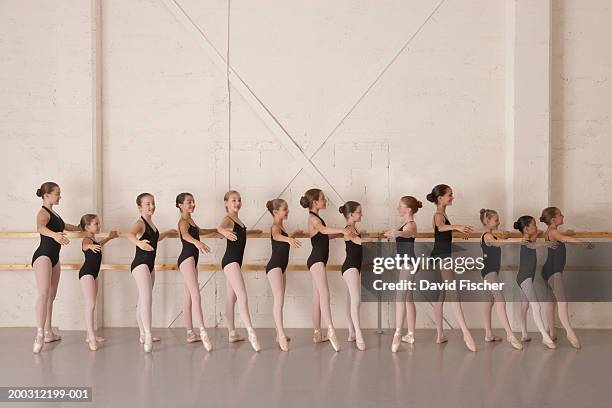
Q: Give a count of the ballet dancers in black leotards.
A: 13